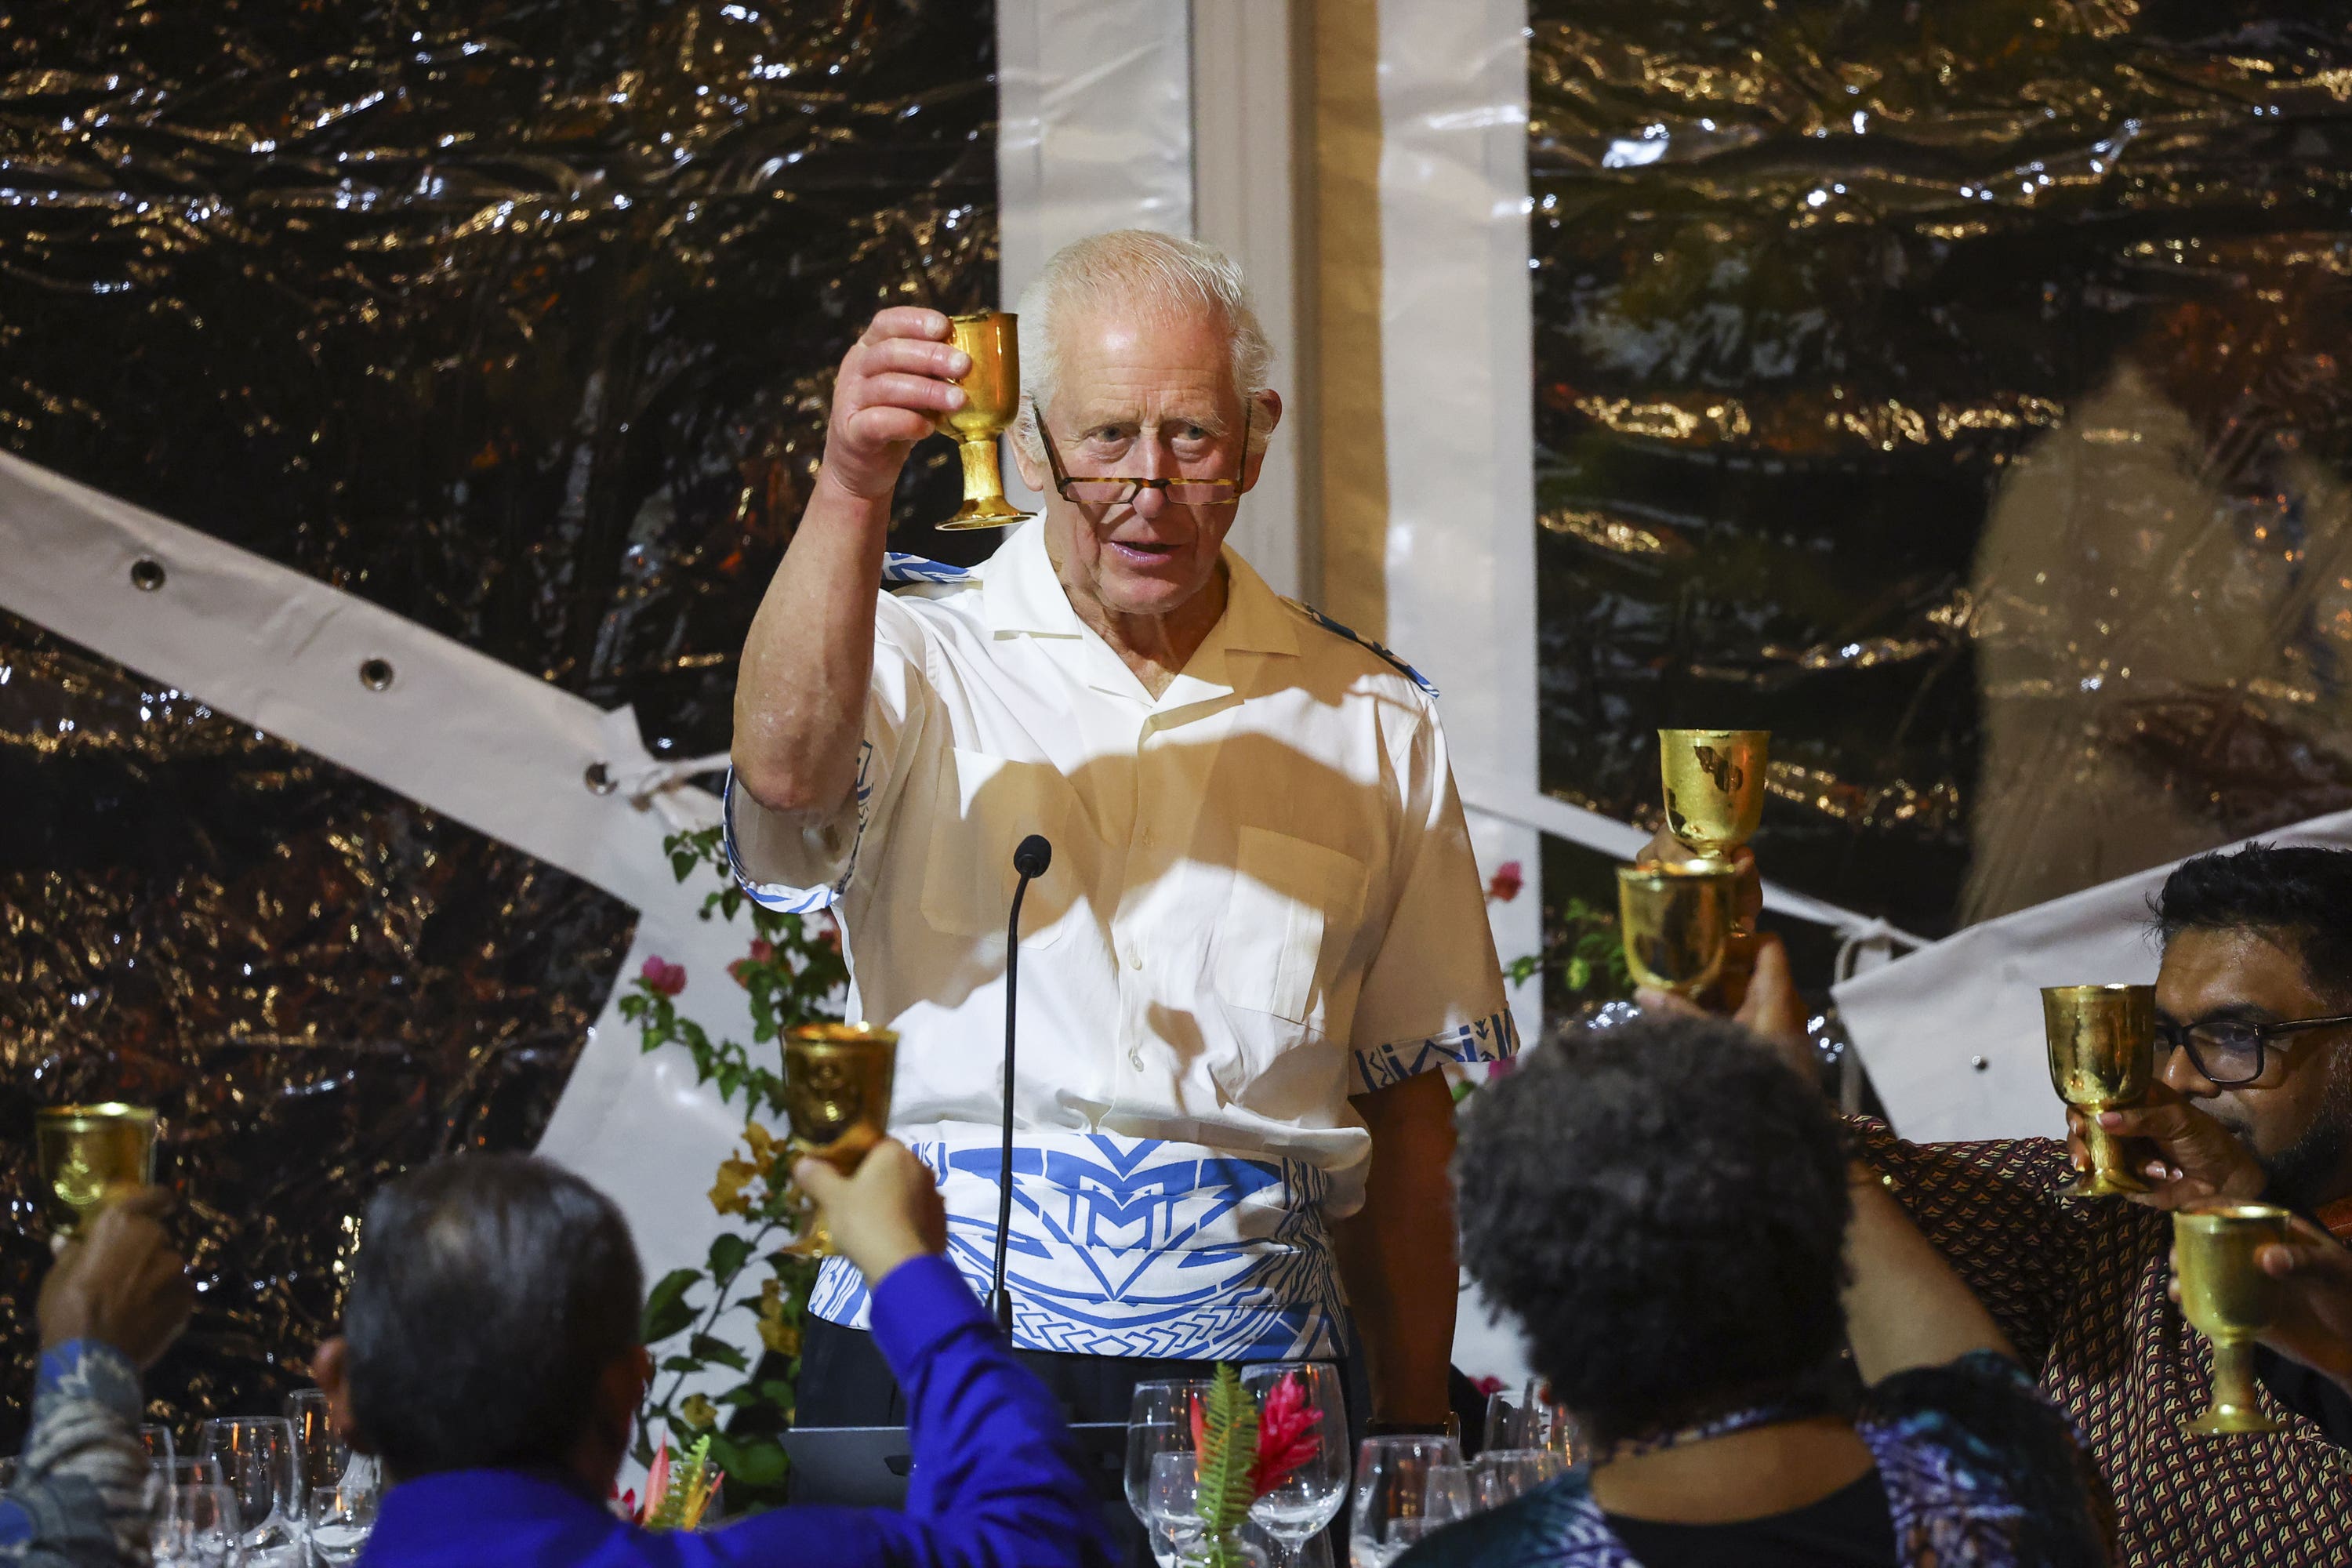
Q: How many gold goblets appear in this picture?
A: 7